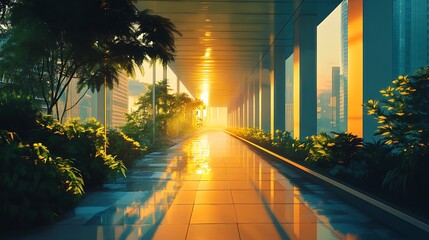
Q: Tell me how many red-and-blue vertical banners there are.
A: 0